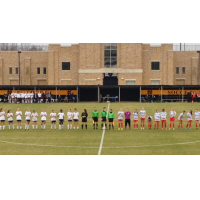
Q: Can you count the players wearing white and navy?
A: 10